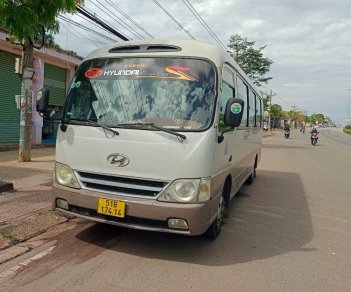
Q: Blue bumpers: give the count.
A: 0